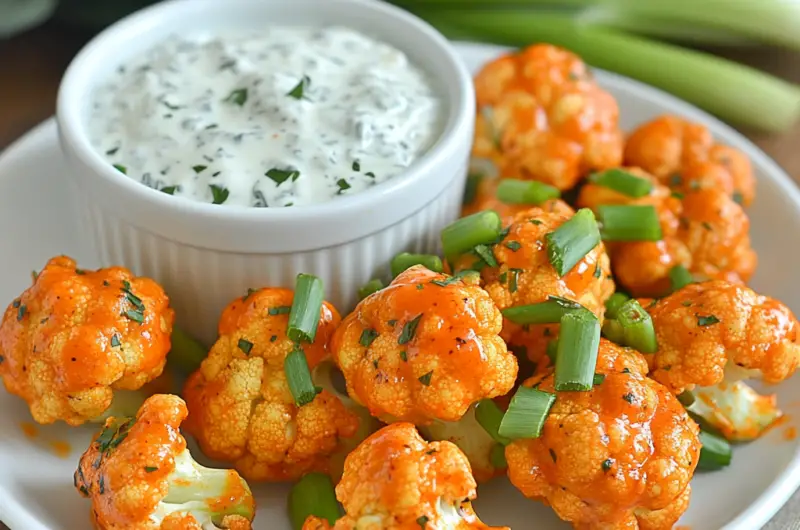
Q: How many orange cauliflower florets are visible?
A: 11